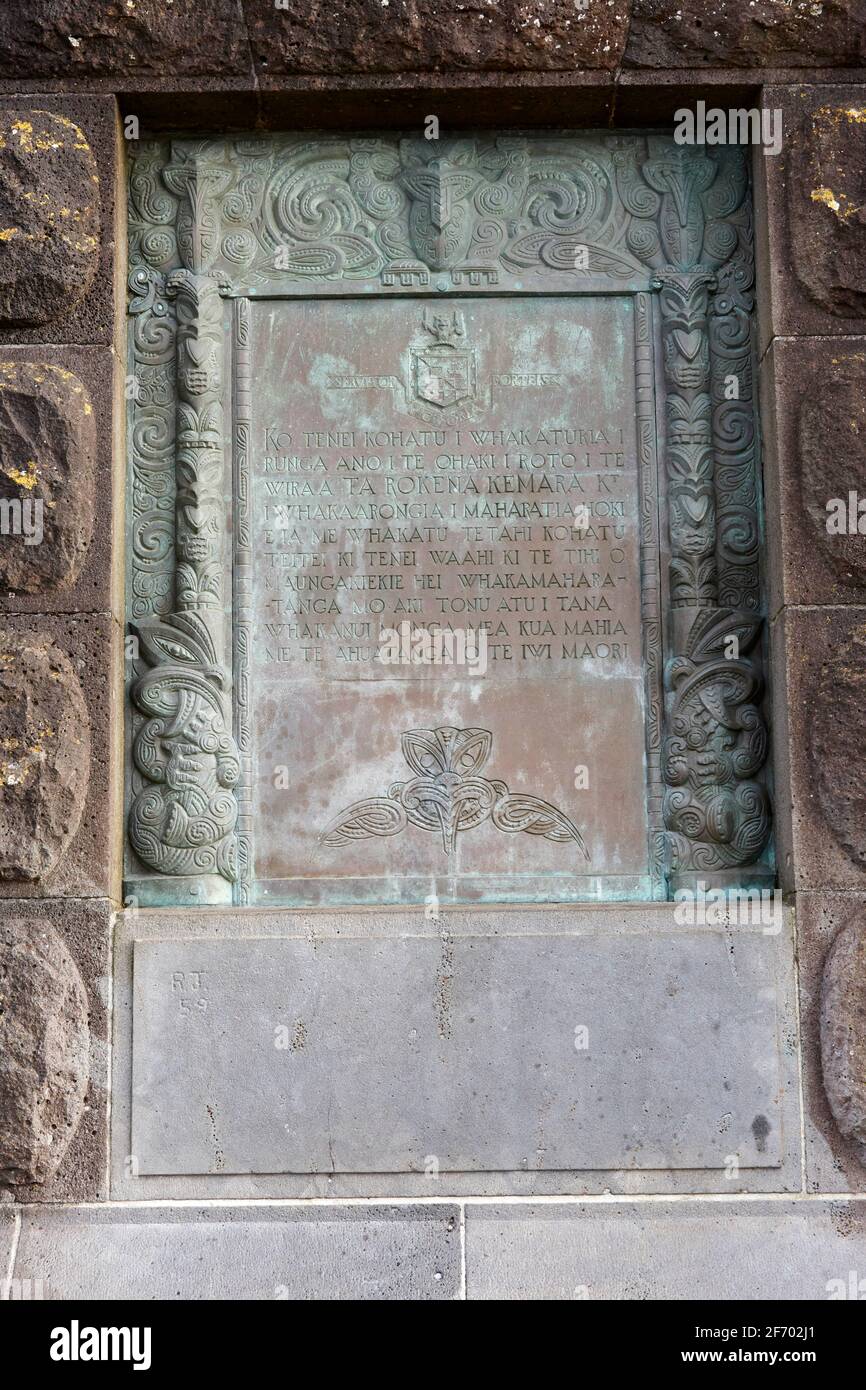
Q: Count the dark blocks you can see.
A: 11